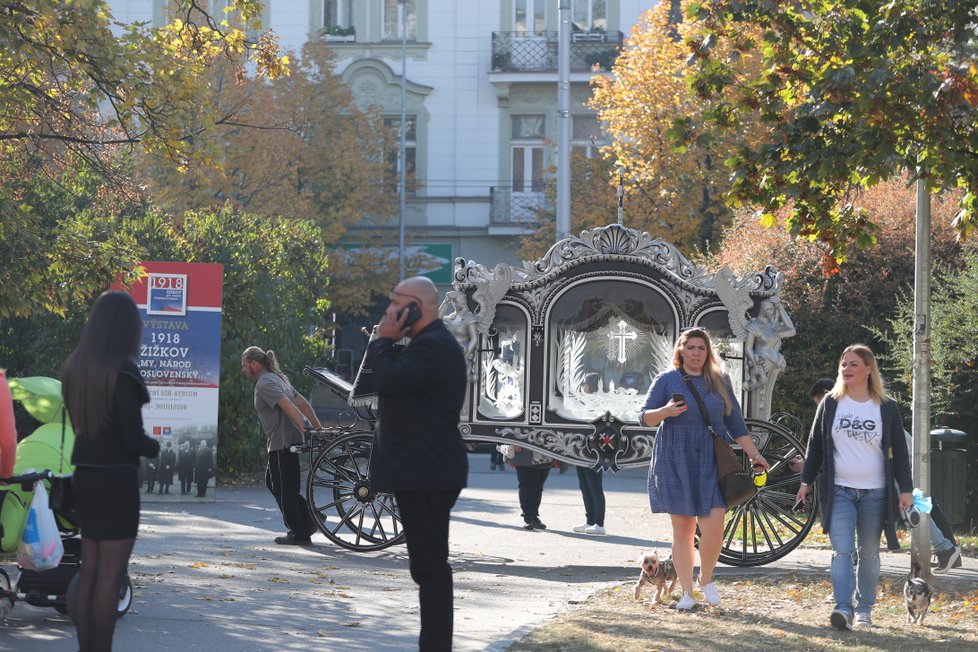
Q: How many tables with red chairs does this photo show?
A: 0